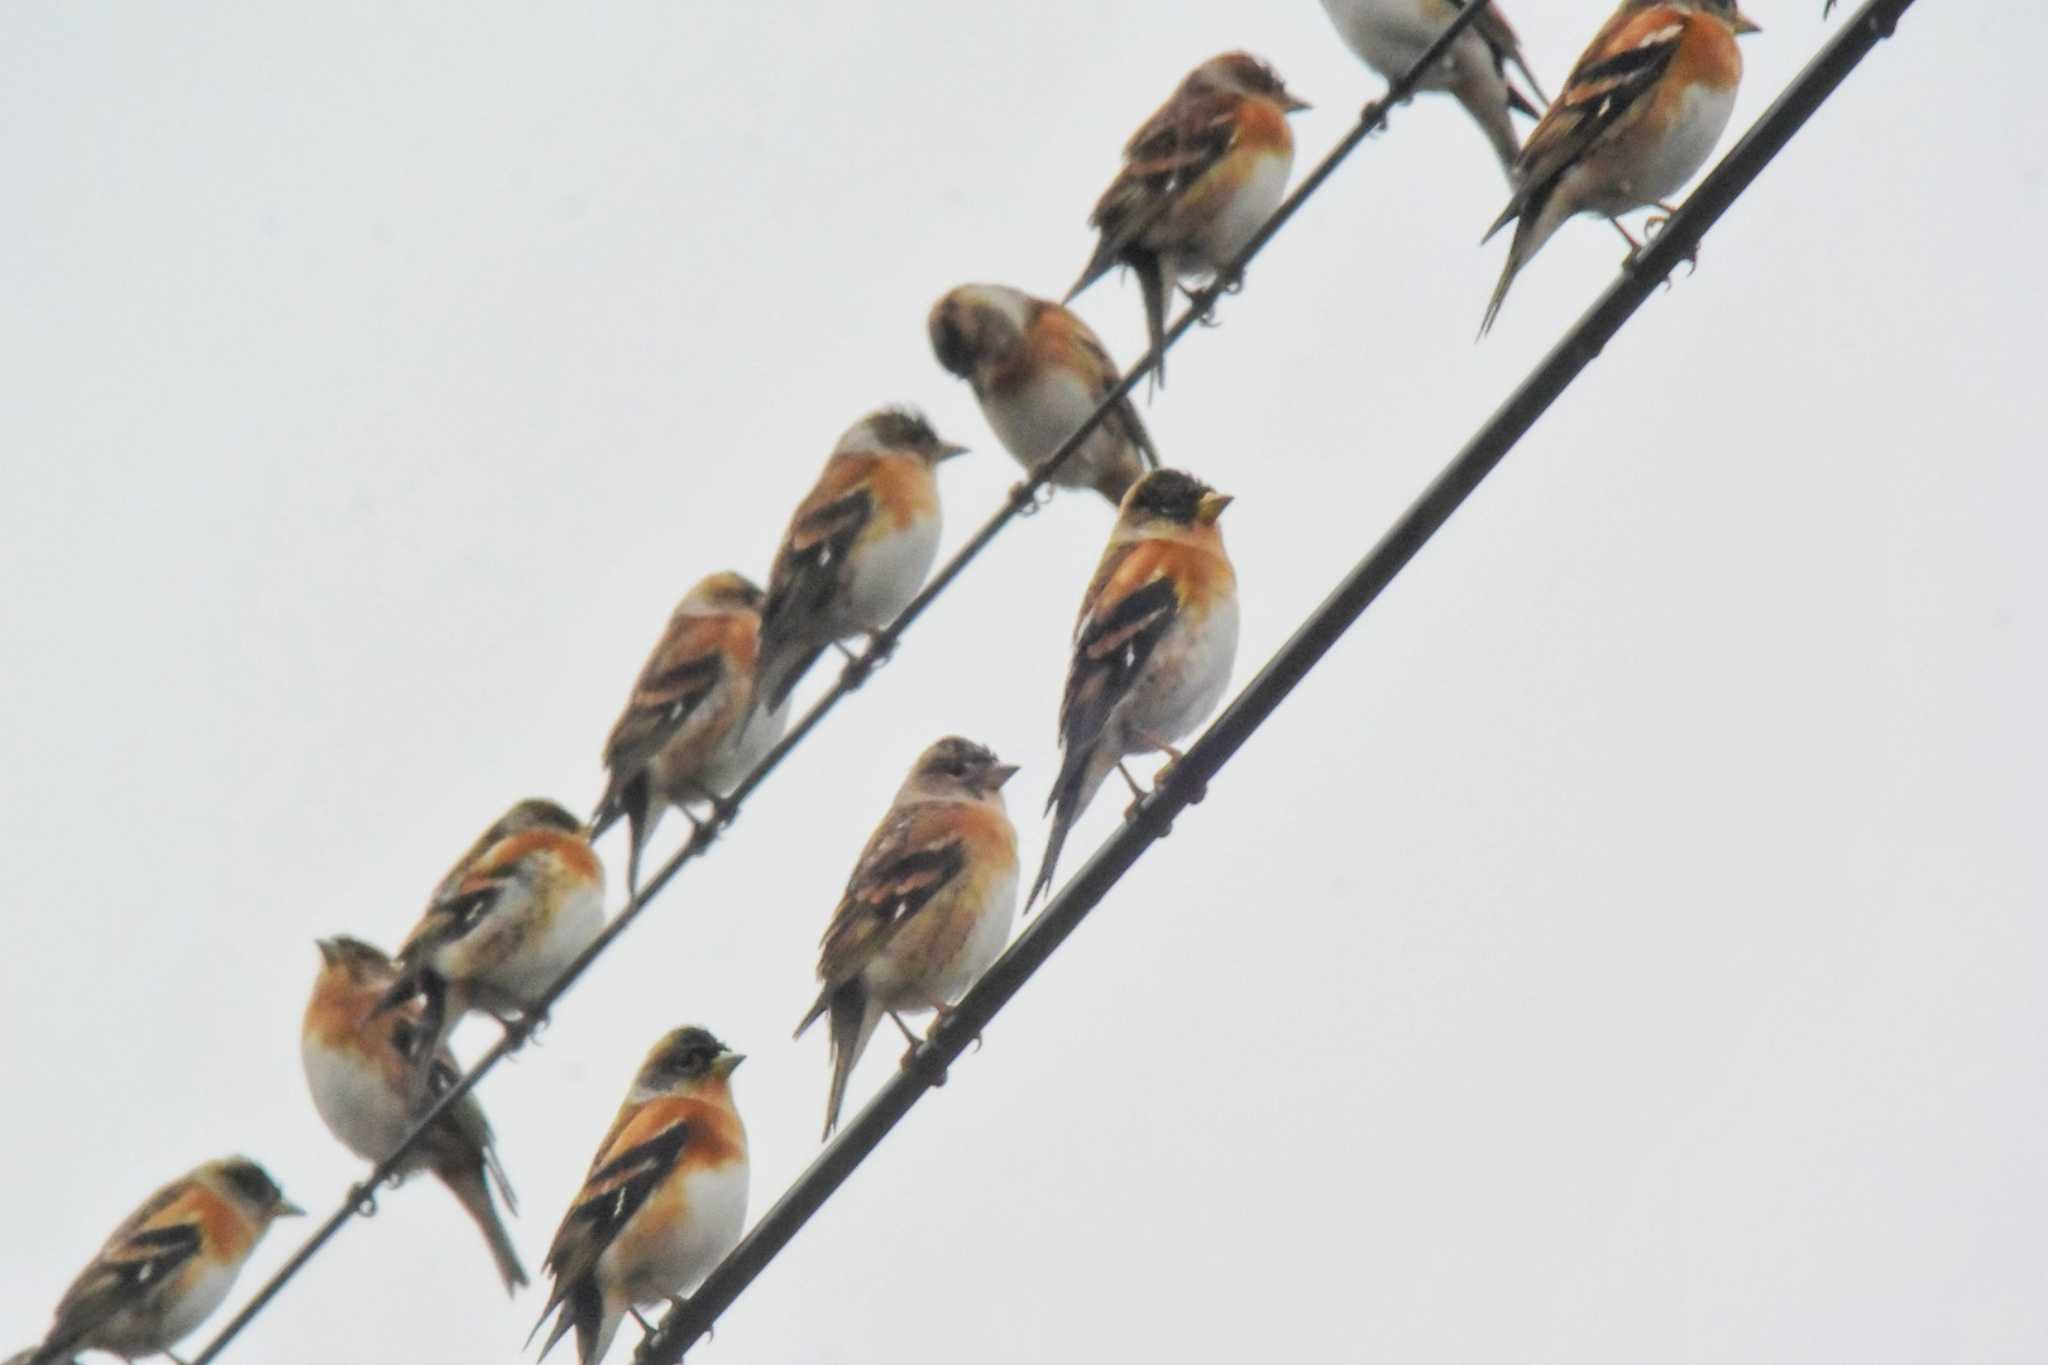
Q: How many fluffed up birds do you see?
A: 12